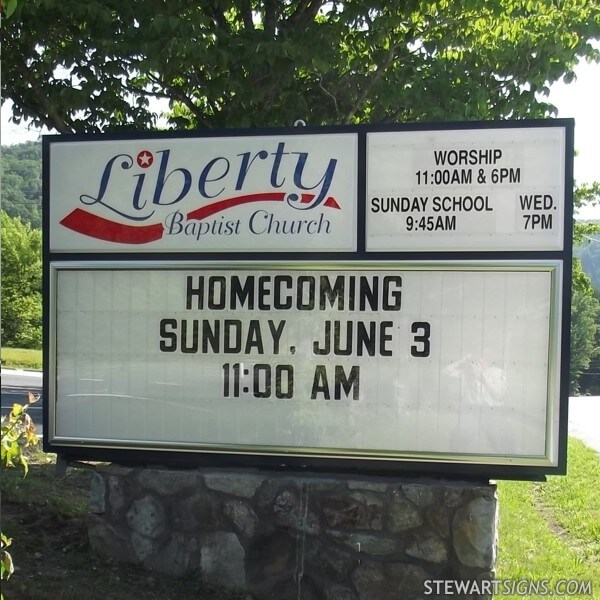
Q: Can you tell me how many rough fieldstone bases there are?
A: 1